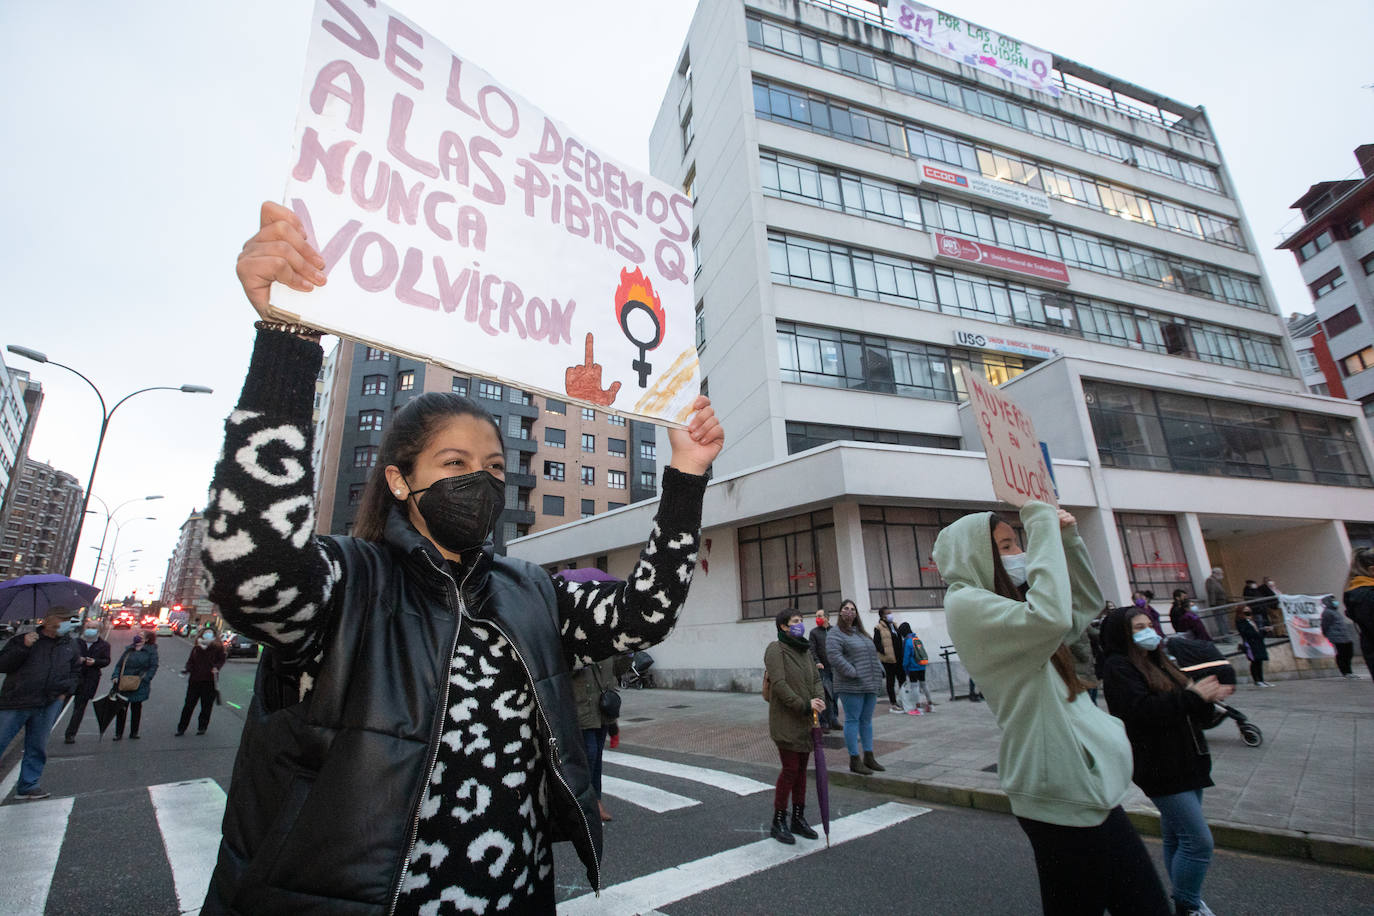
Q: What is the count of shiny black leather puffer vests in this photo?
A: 1